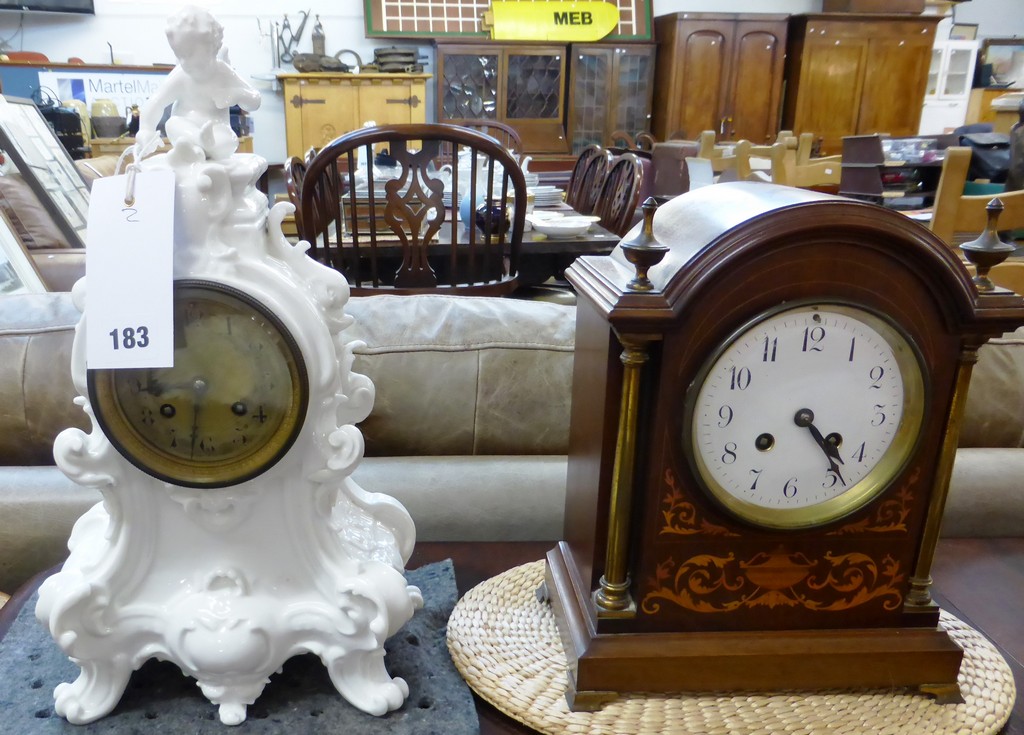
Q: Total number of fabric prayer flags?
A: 0